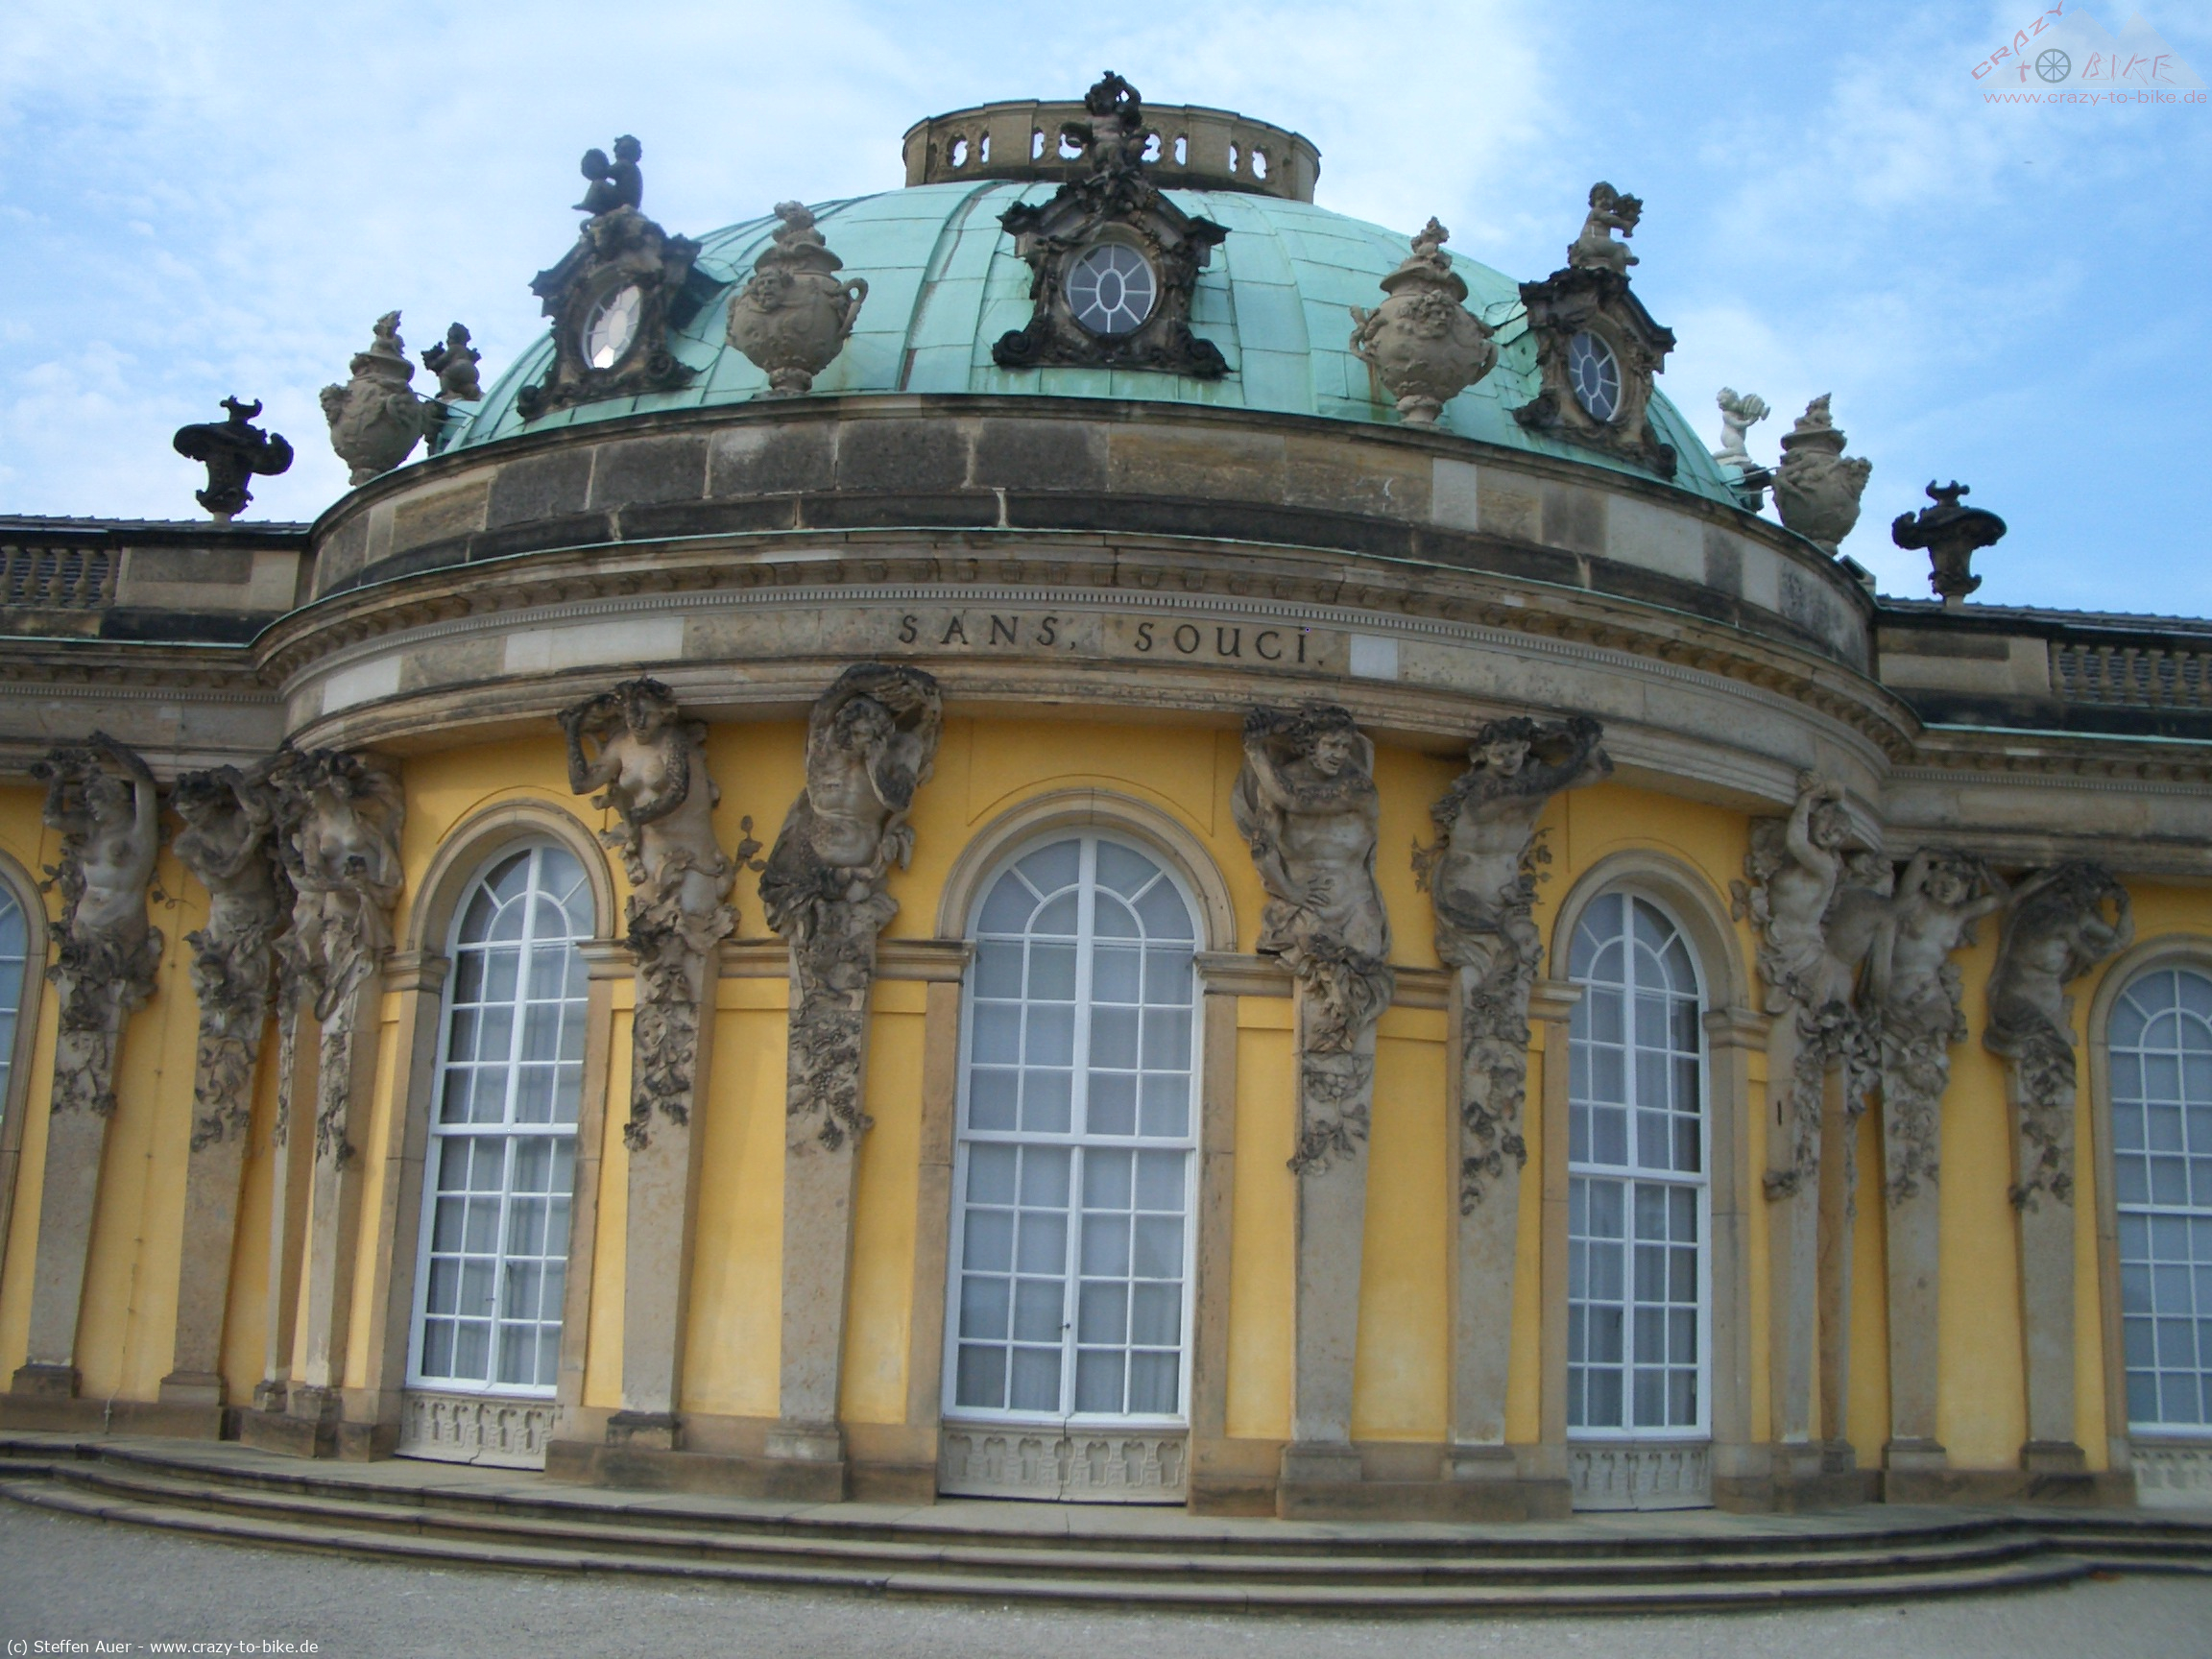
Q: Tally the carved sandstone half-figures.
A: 12